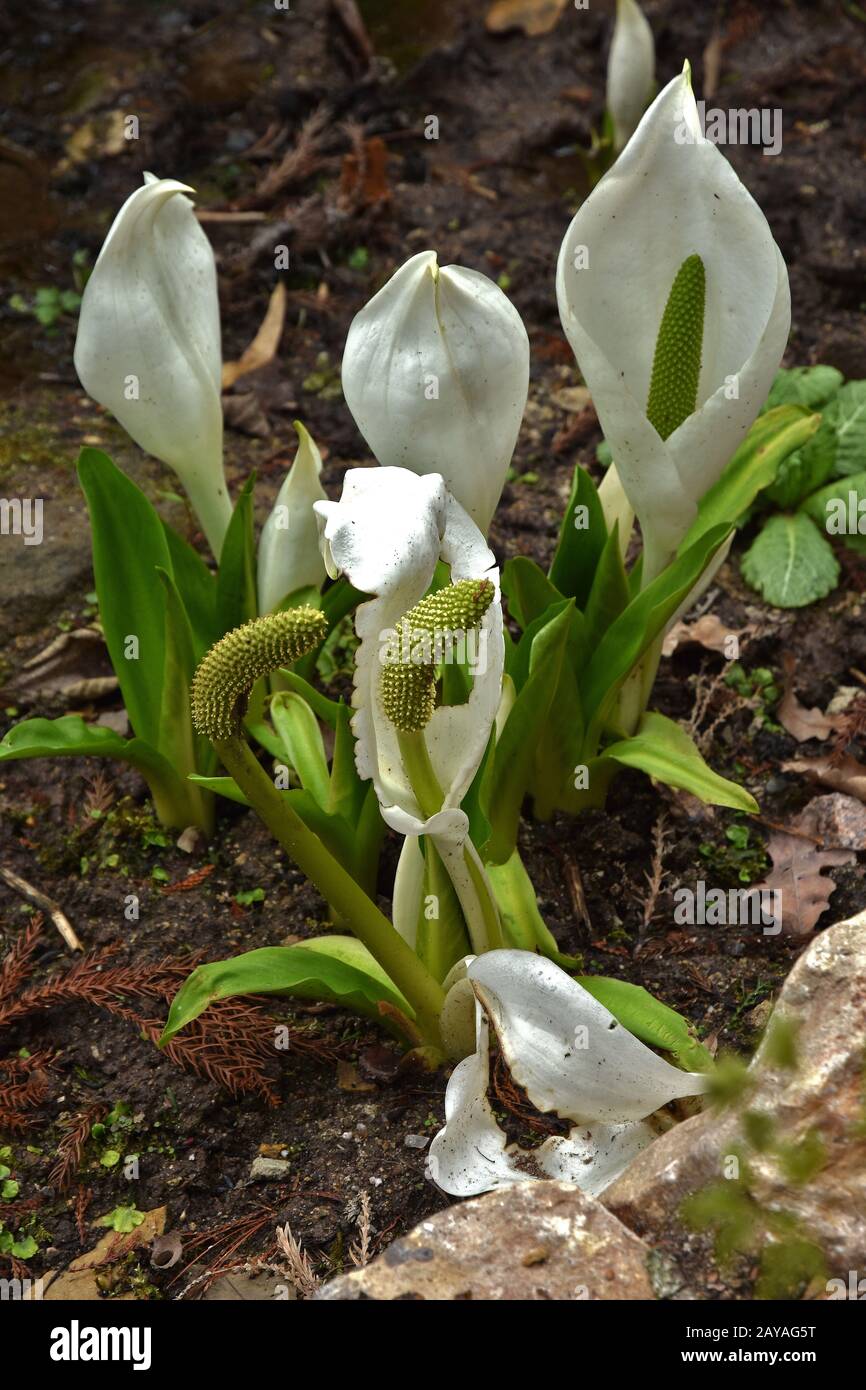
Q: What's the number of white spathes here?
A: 7